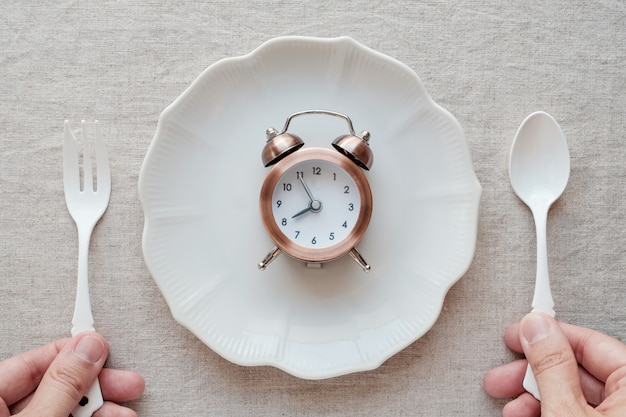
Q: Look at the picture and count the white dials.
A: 1